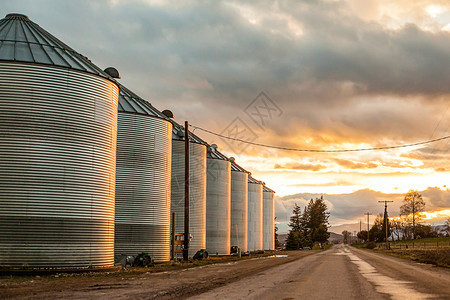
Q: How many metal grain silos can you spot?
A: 7